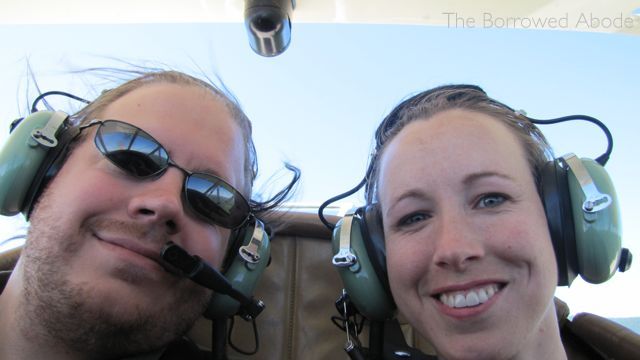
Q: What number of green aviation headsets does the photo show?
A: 2